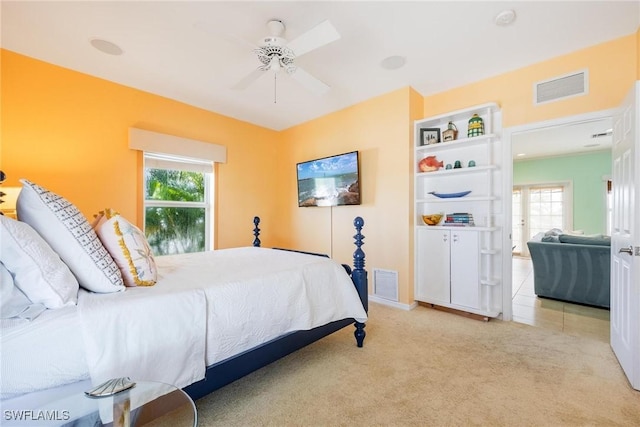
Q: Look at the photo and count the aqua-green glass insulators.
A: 3